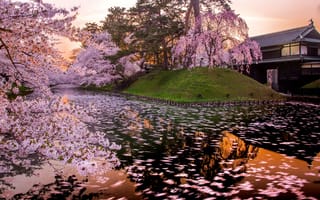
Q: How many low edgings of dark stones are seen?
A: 1